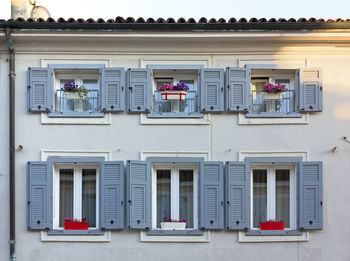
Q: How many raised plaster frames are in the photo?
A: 6